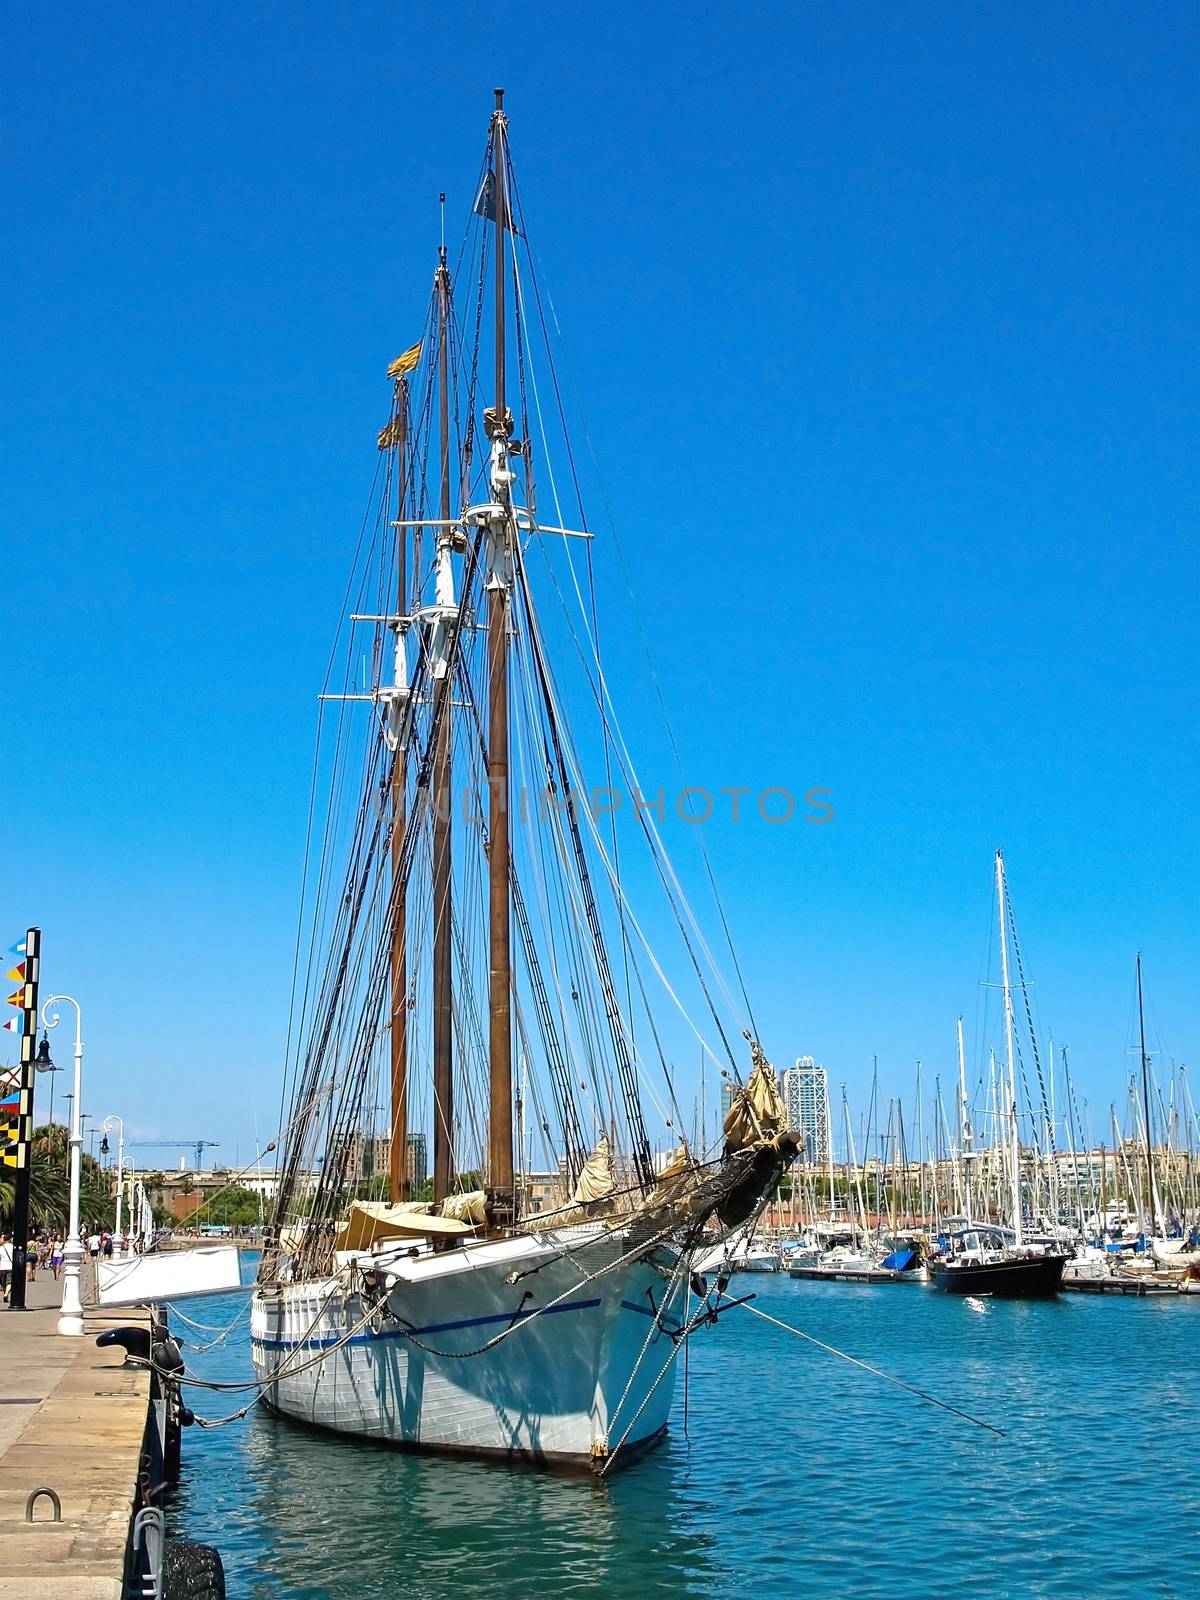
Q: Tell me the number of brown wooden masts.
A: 3